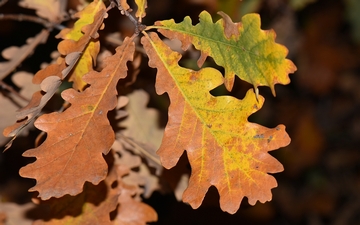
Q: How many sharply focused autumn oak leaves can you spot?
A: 3